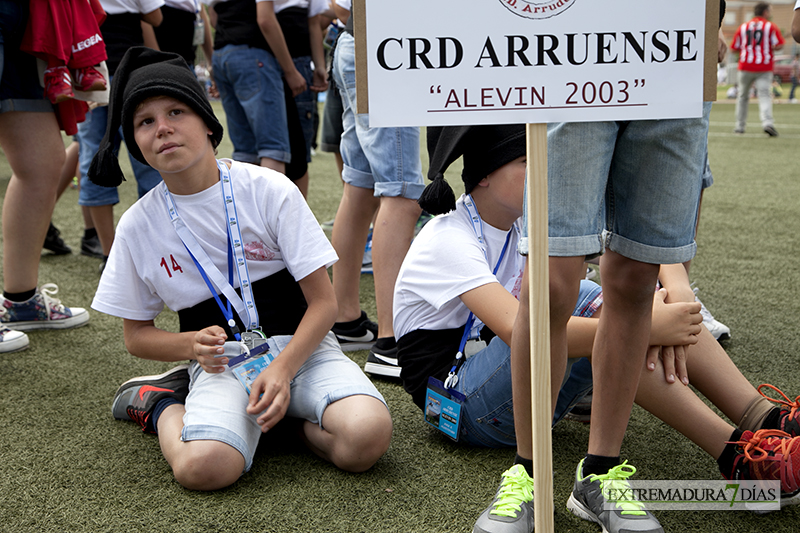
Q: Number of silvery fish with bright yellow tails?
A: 0